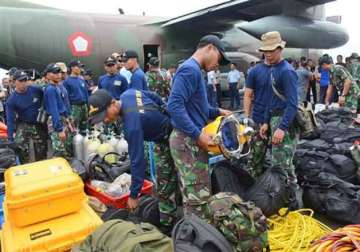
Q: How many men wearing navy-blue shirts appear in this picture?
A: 8